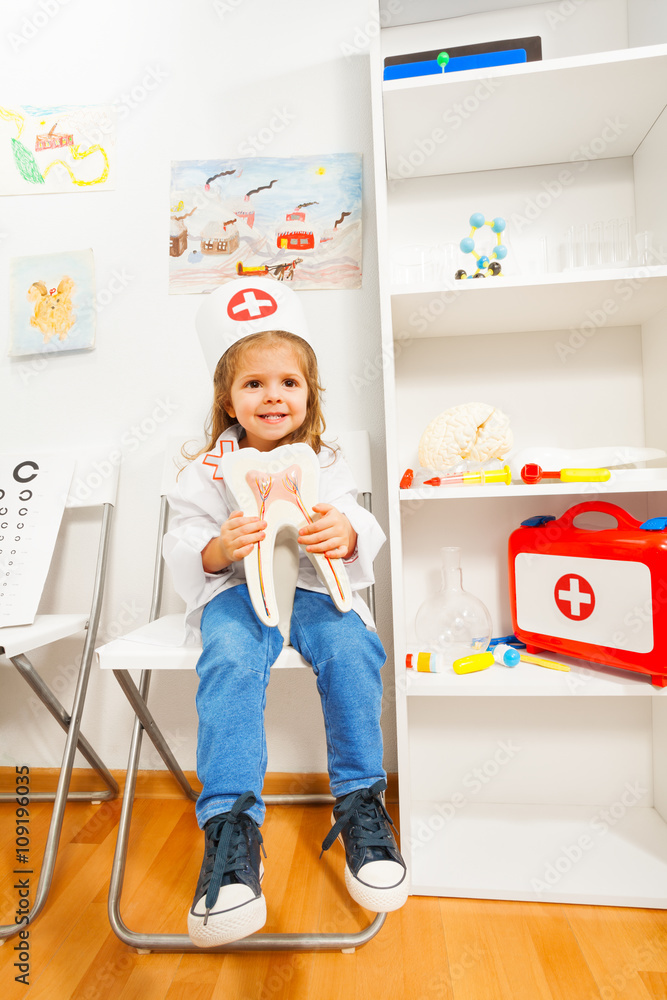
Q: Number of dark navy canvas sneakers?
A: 2